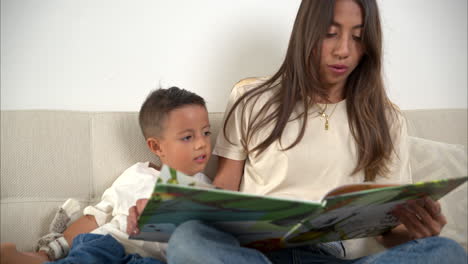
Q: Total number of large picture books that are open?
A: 1